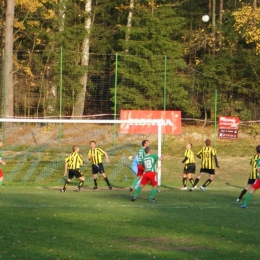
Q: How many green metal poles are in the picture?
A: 5